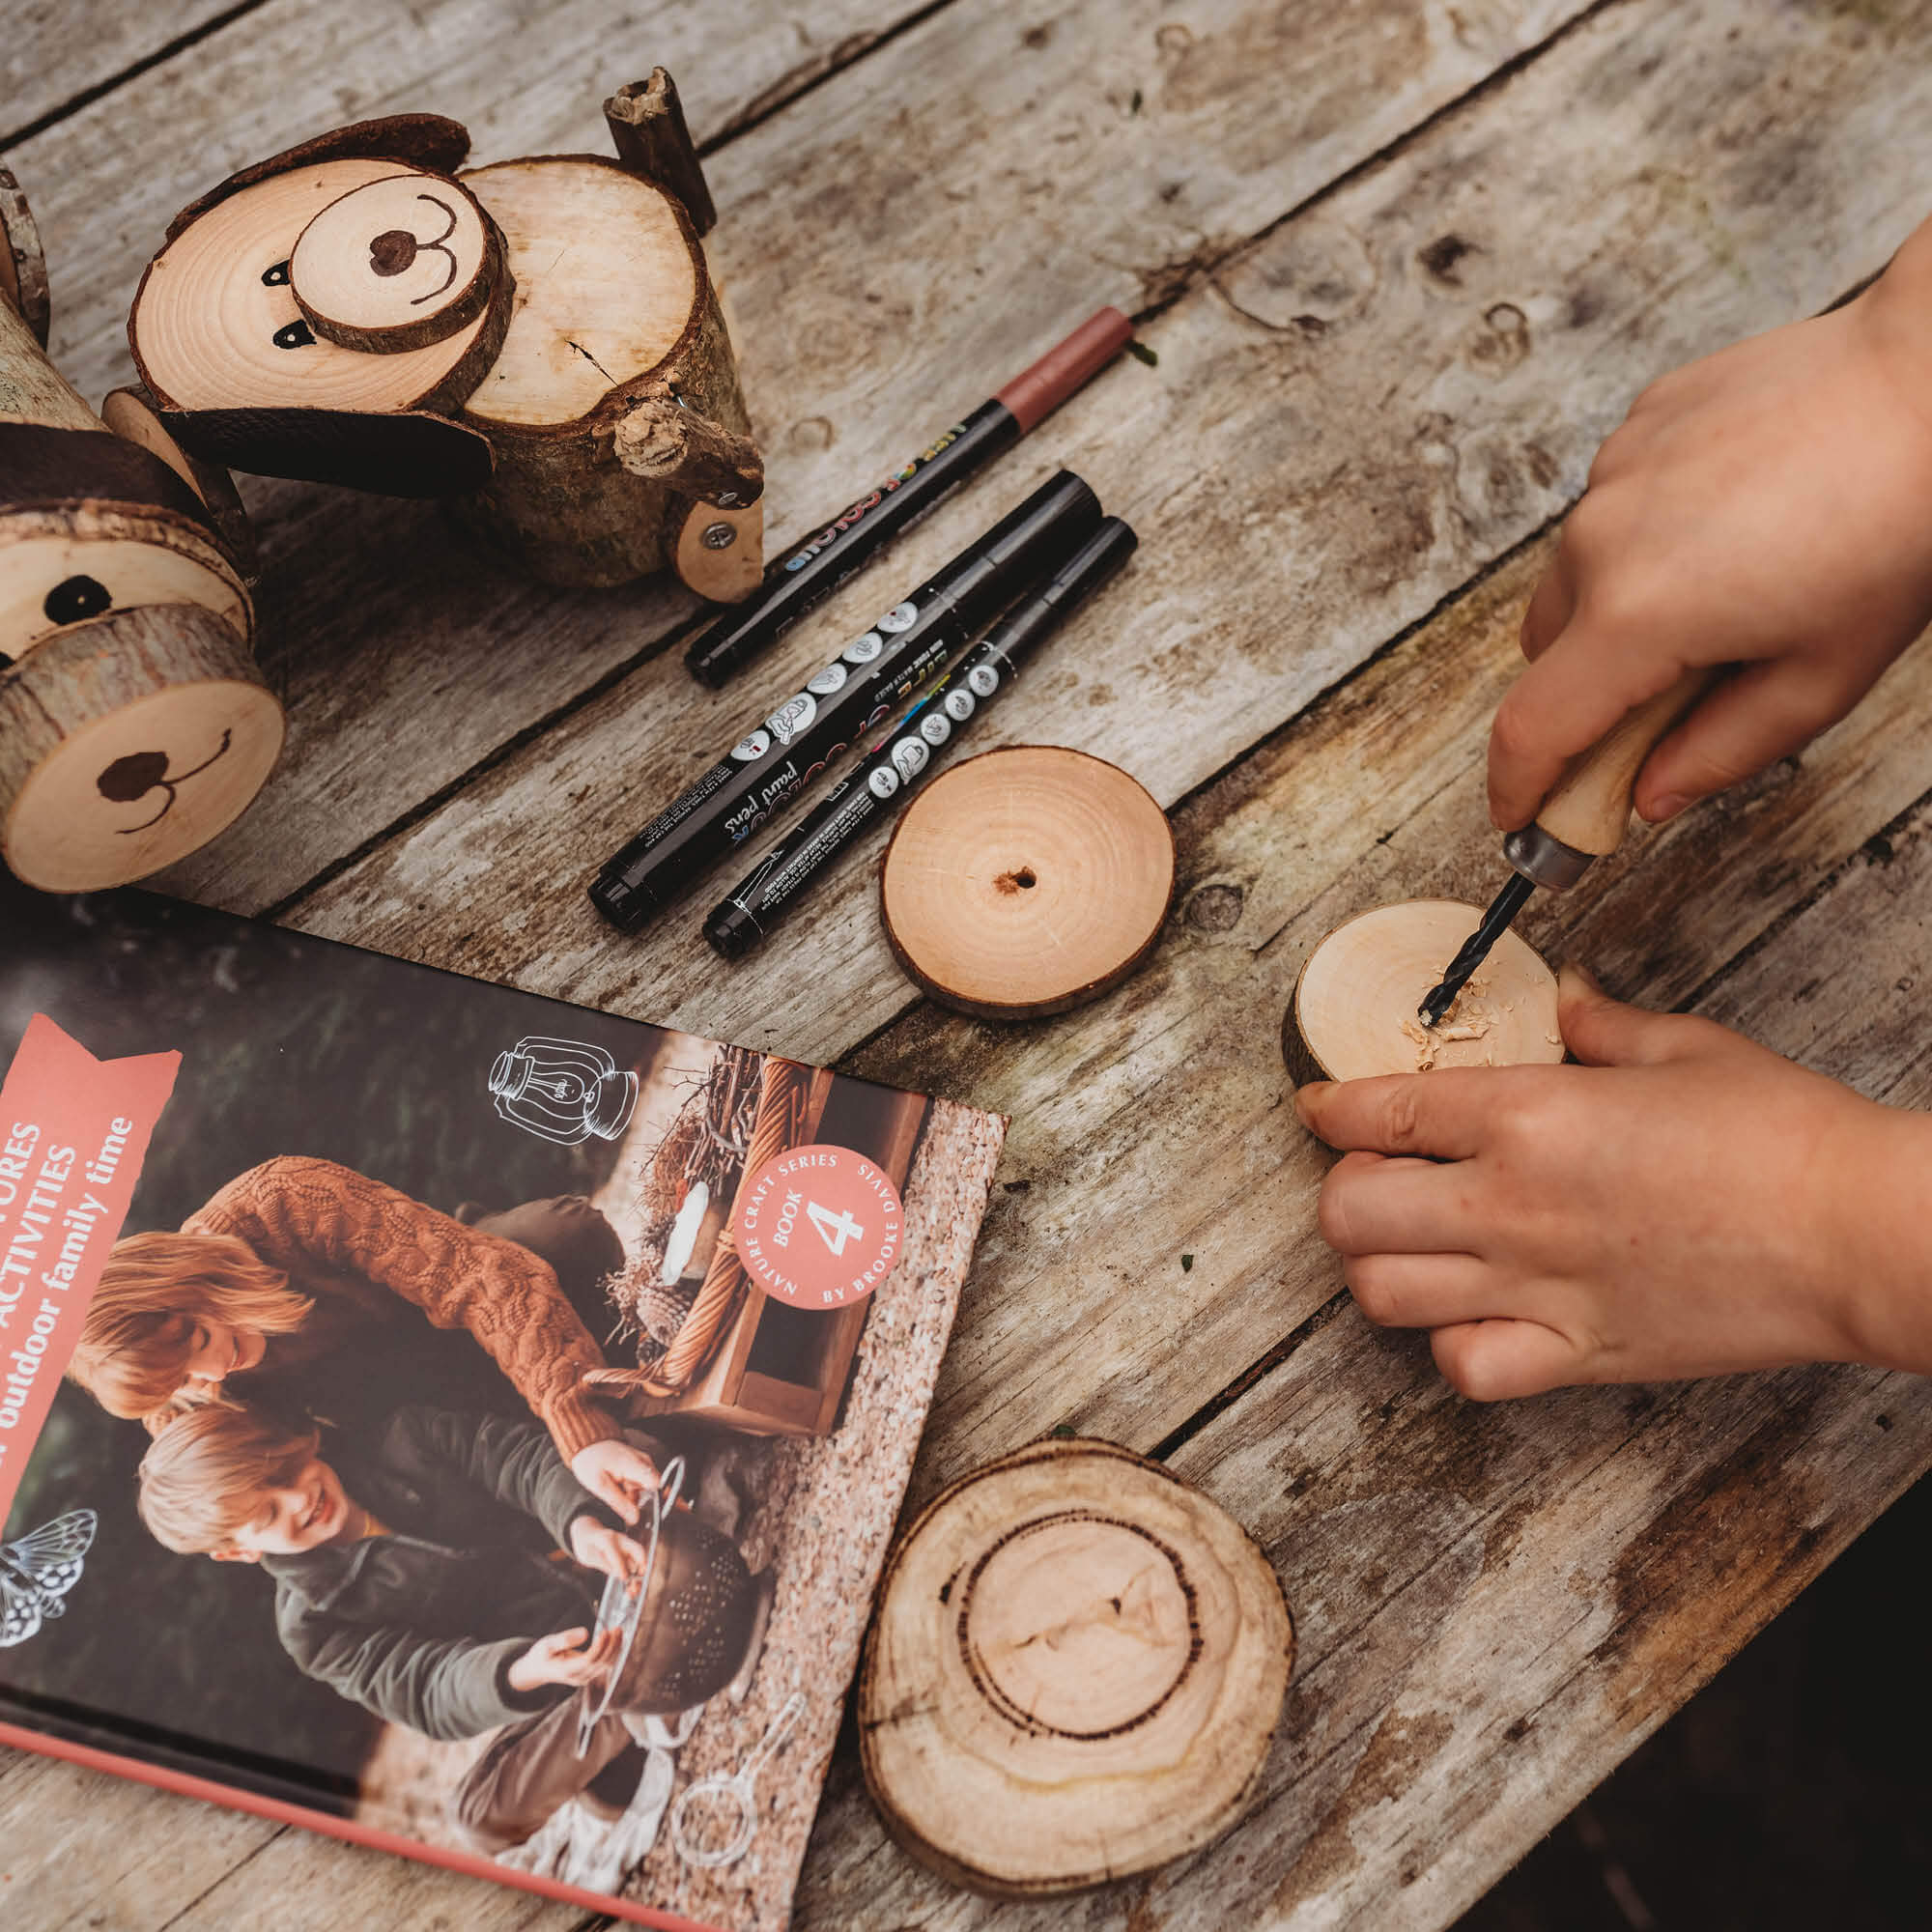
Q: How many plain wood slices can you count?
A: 3